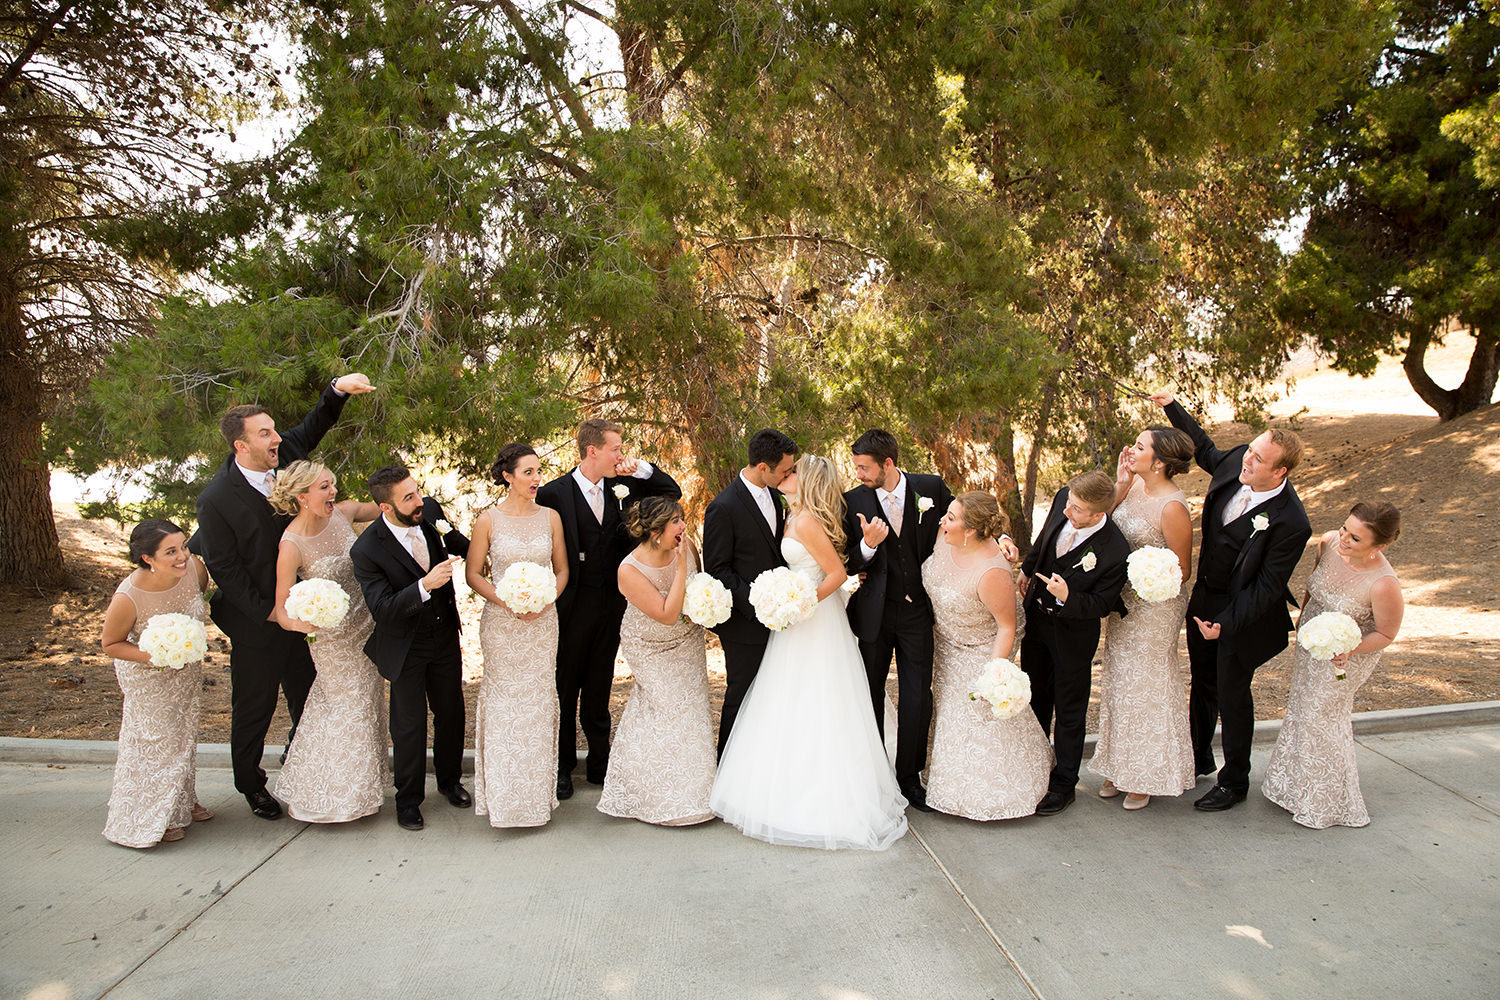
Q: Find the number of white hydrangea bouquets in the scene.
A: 8